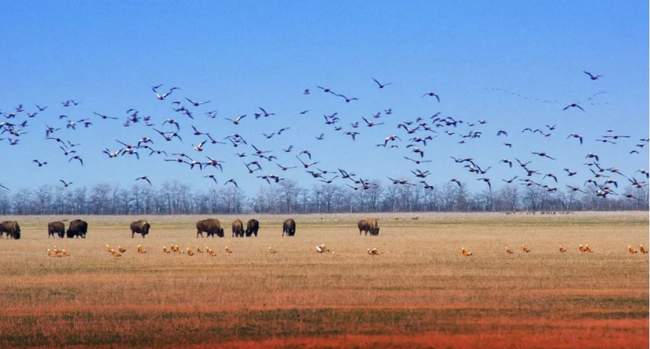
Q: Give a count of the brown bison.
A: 9